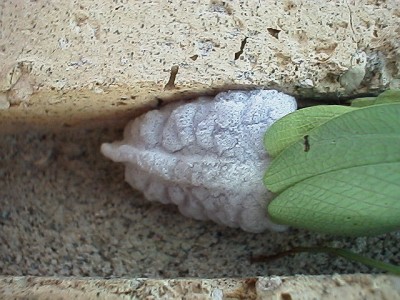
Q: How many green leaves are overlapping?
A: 3